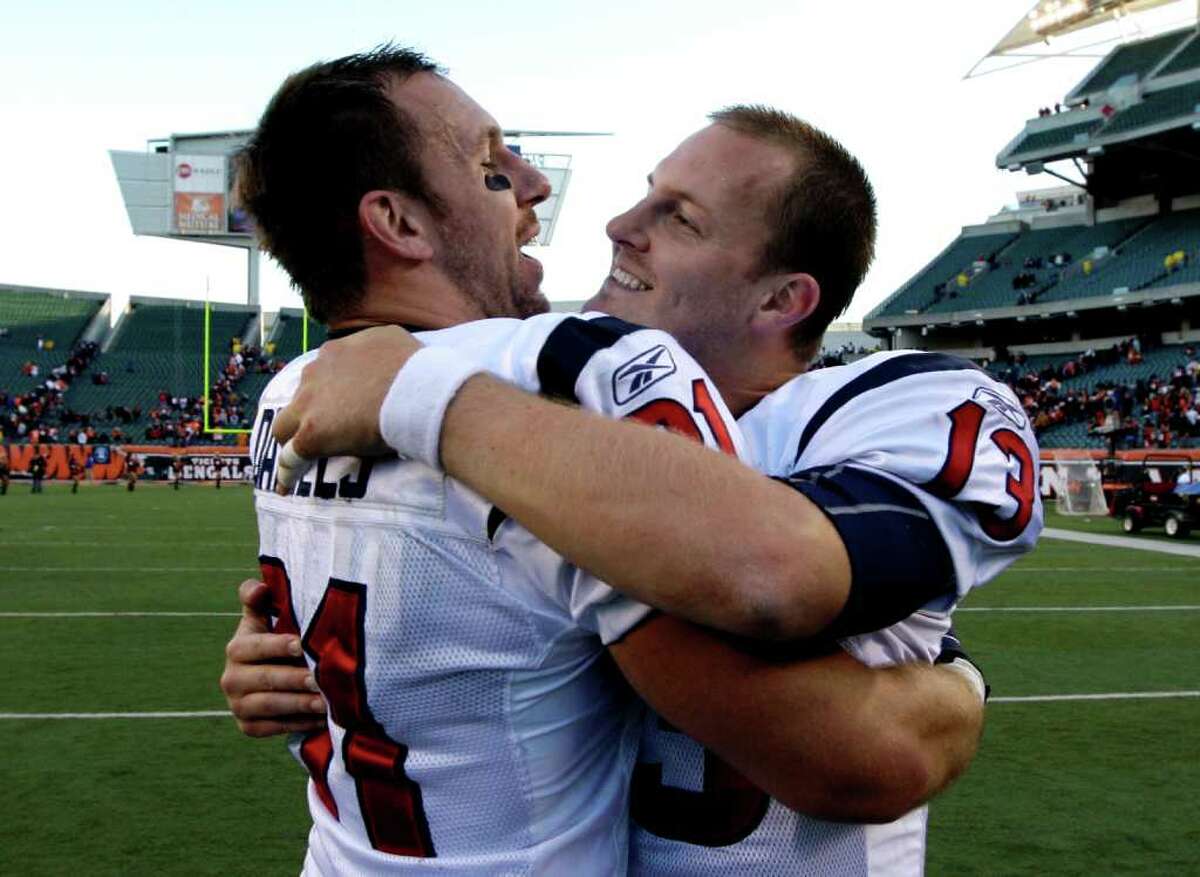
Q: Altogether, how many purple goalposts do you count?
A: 0